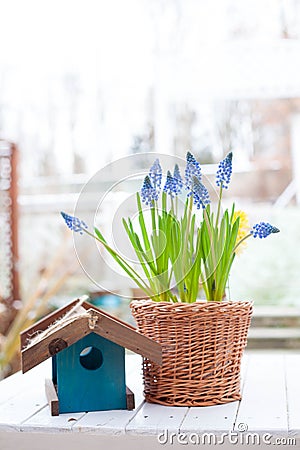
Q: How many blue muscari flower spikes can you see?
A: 9